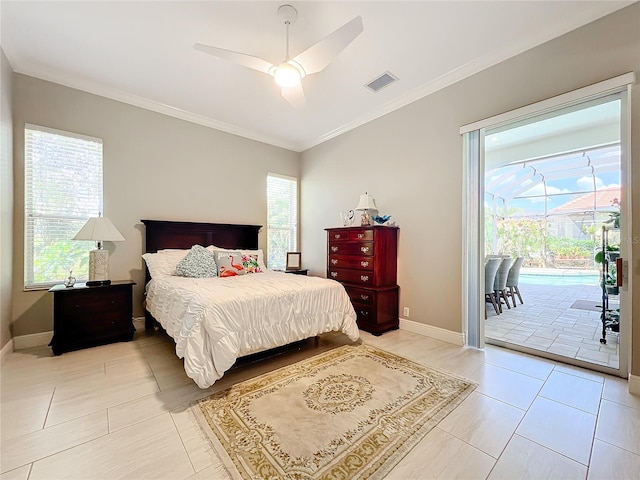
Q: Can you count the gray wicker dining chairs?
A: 3